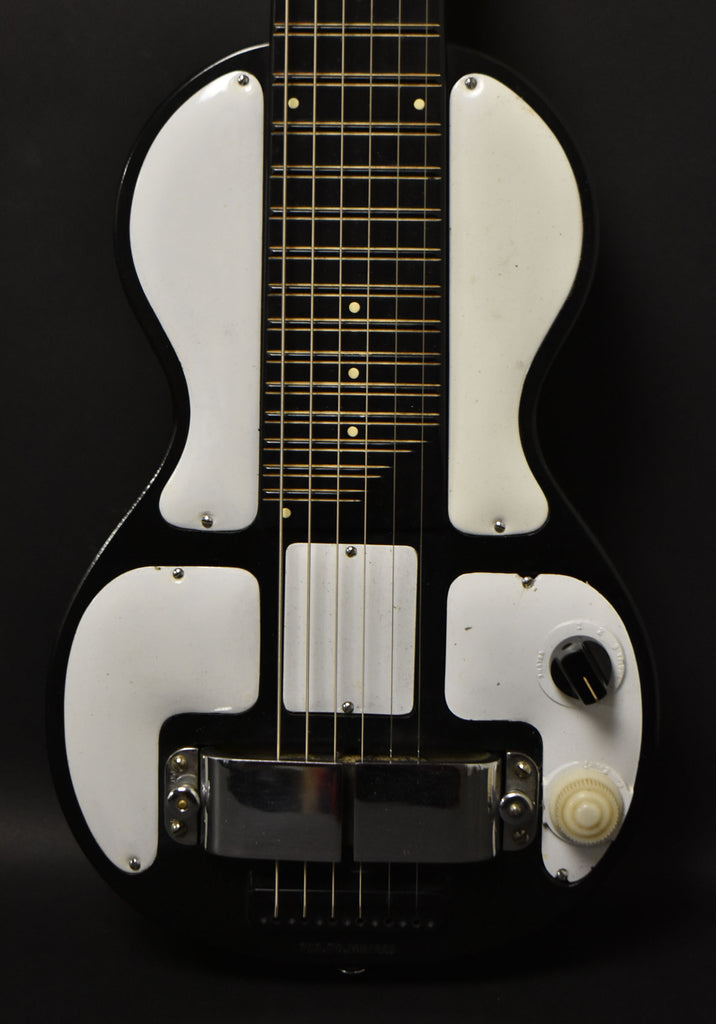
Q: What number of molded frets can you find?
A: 14